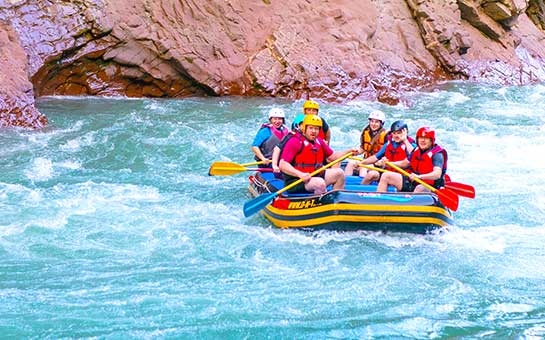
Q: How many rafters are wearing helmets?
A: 7